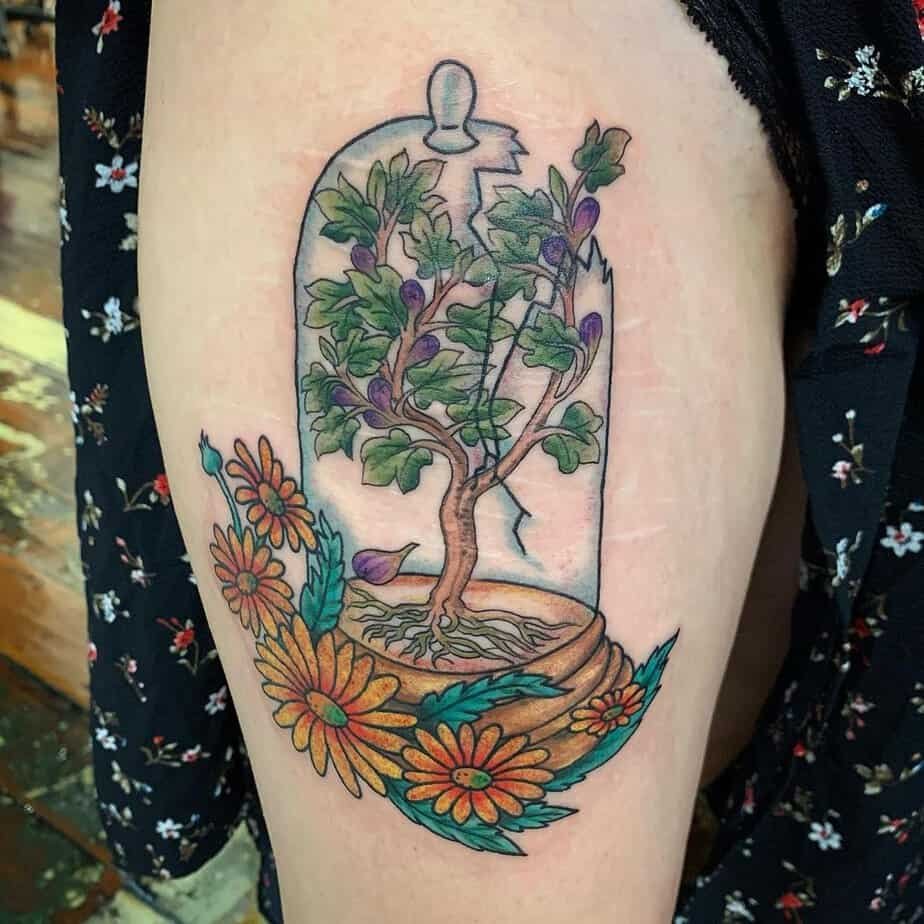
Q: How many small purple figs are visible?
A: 10